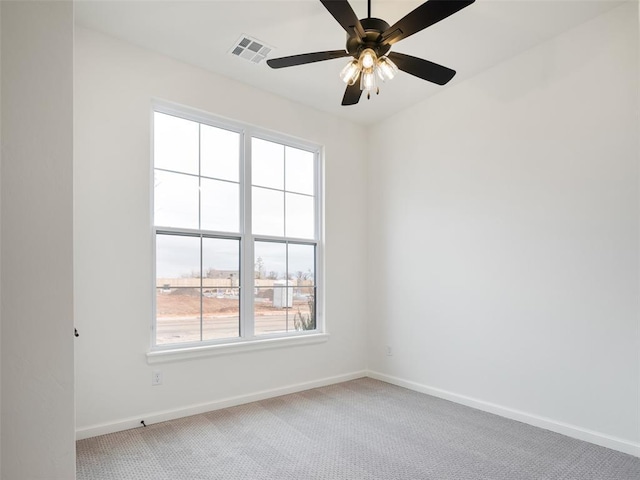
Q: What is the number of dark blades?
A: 5